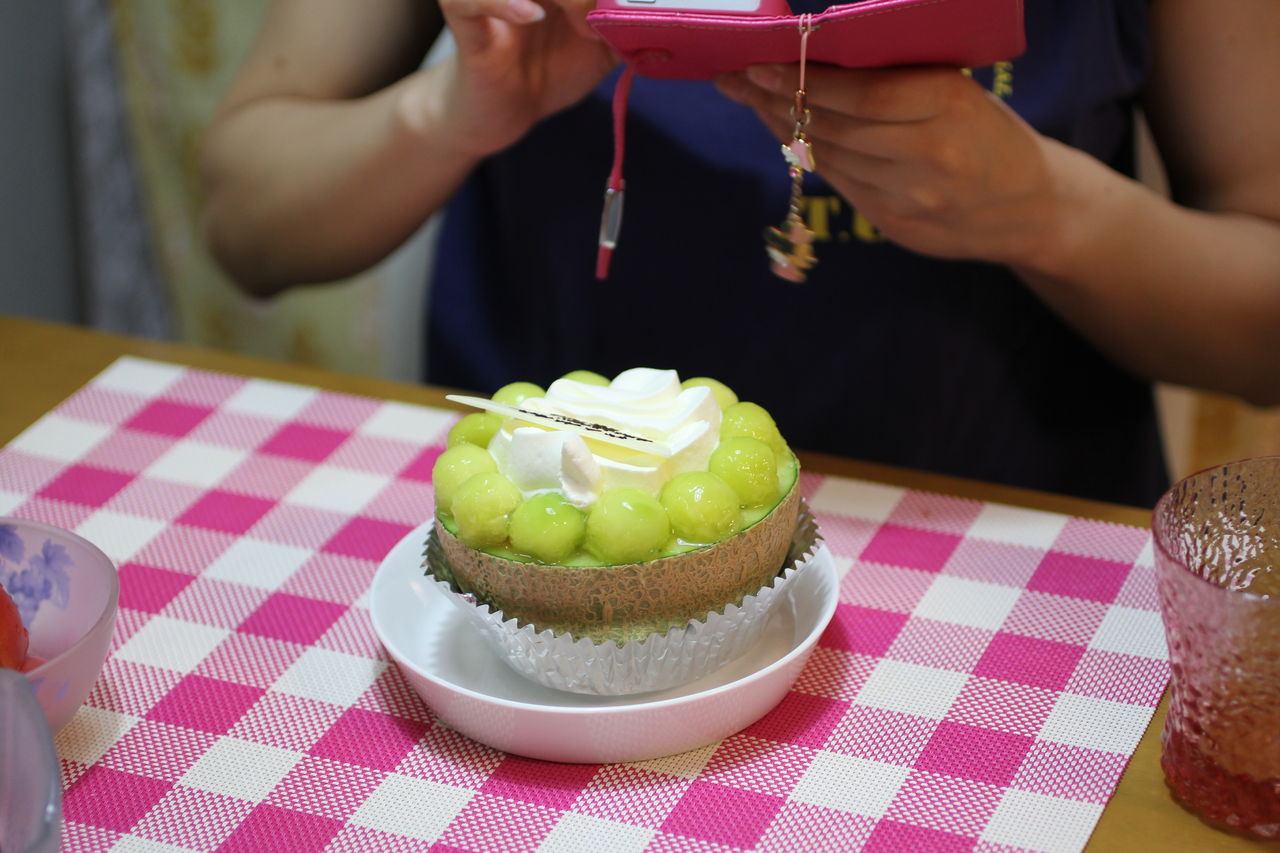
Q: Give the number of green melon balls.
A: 11